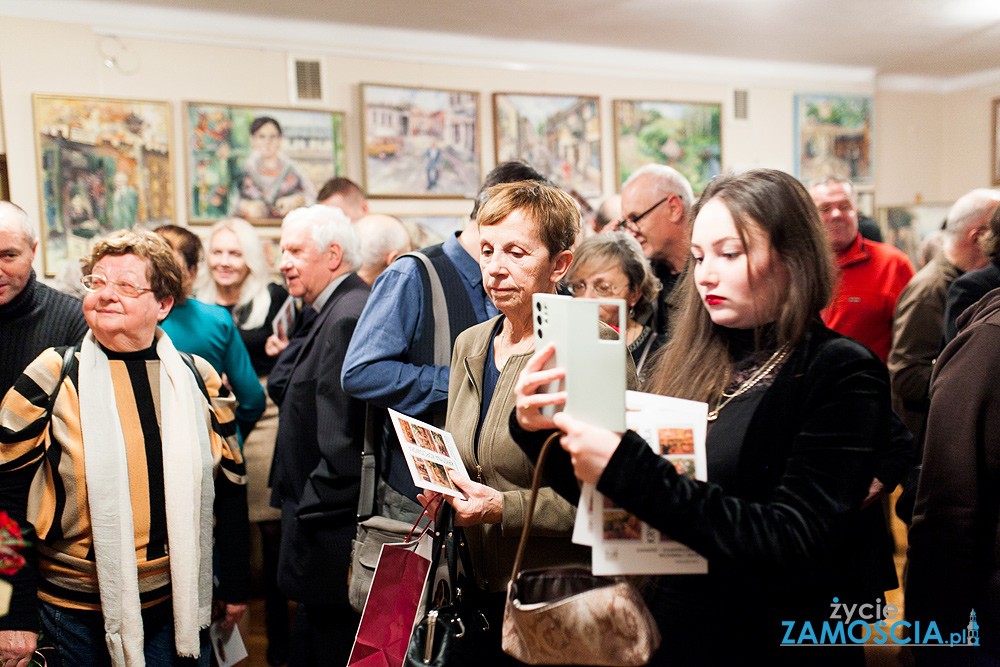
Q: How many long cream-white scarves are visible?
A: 1